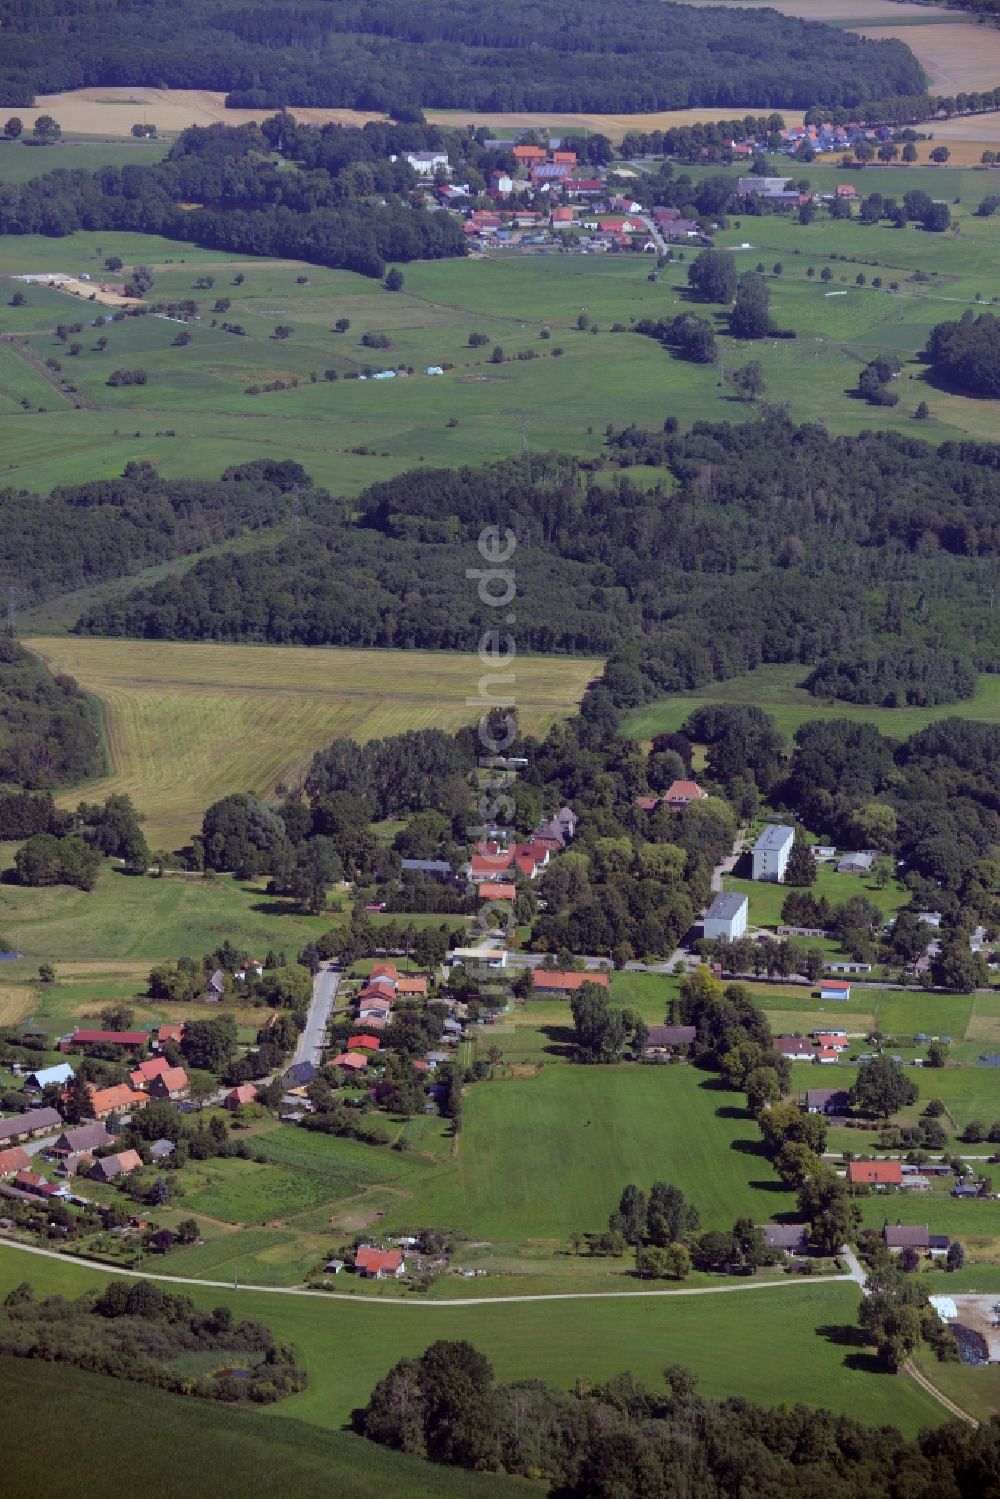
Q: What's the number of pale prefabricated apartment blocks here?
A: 2